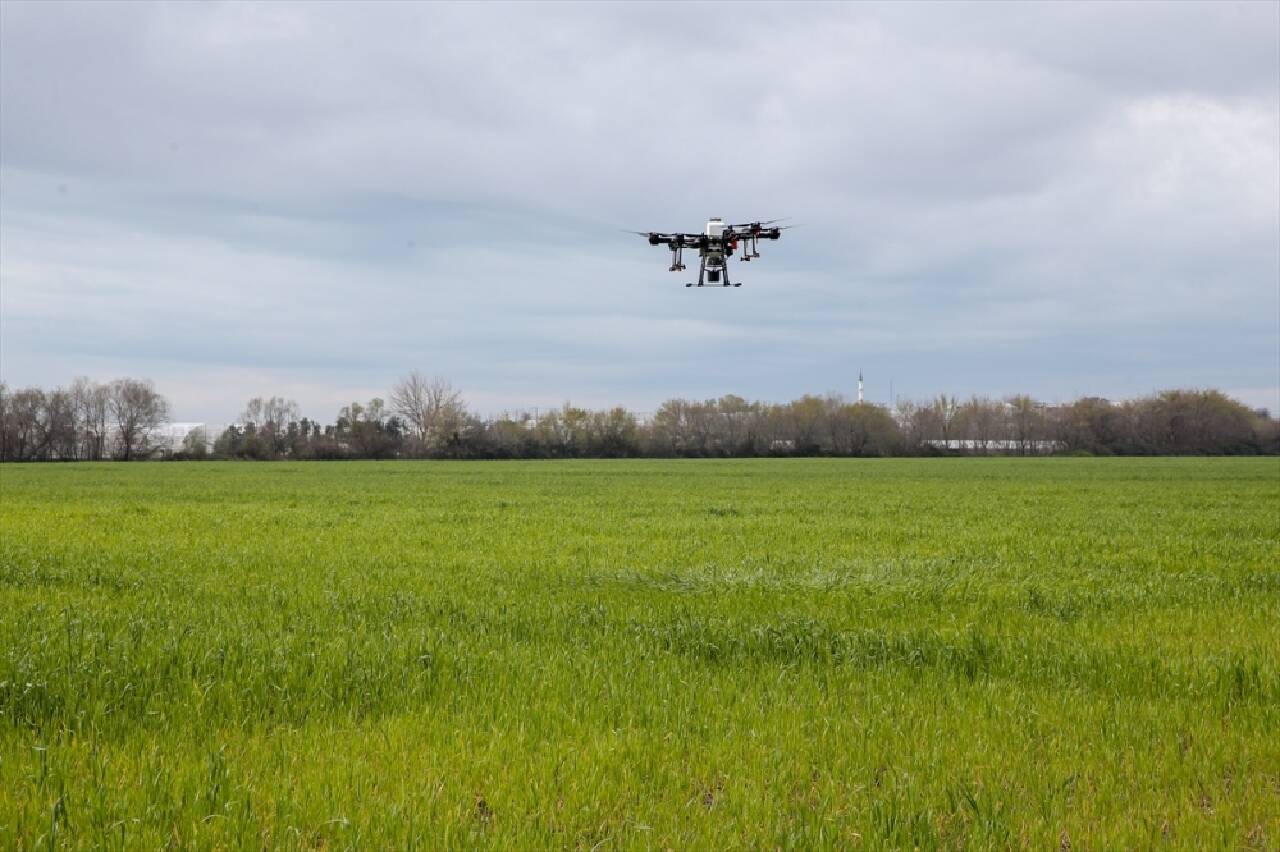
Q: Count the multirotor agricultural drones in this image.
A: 1